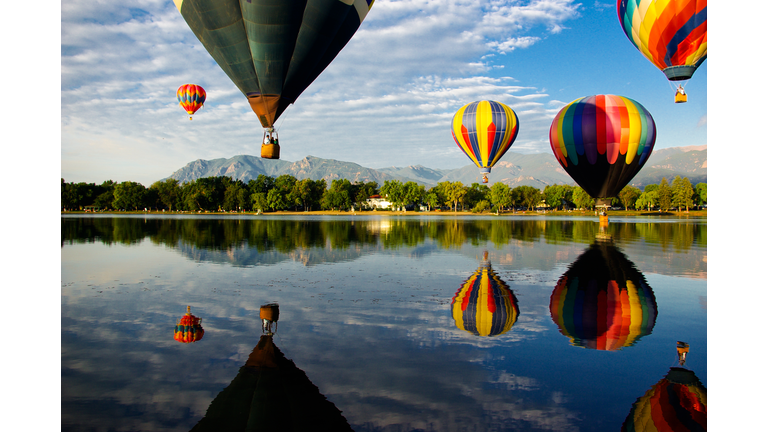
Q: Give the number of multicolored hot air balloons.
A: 4